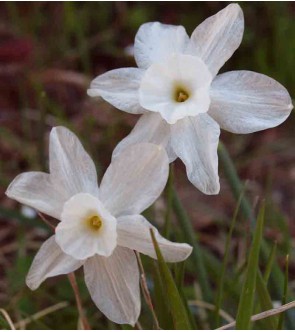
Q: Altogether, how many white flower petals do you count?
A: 12